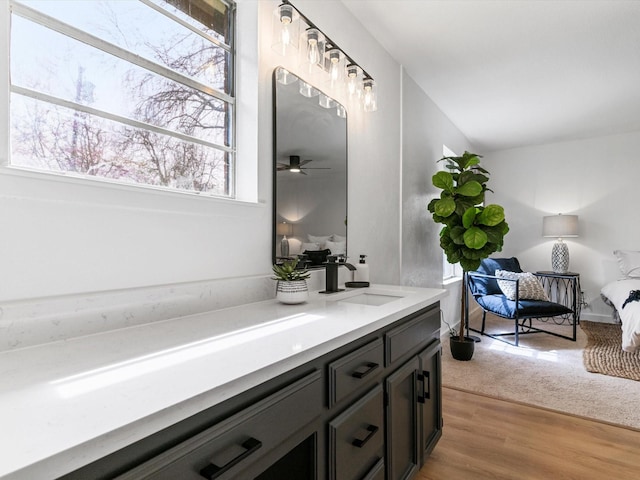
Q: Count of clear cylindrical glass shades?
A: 5